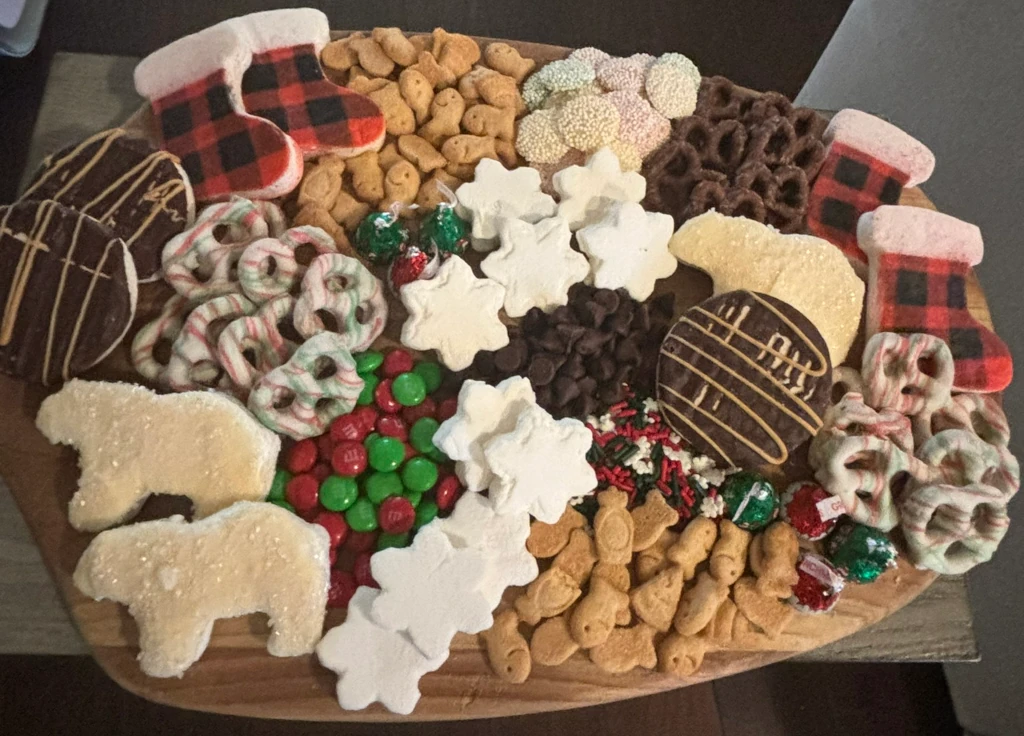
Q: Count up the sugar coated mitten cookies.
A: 0